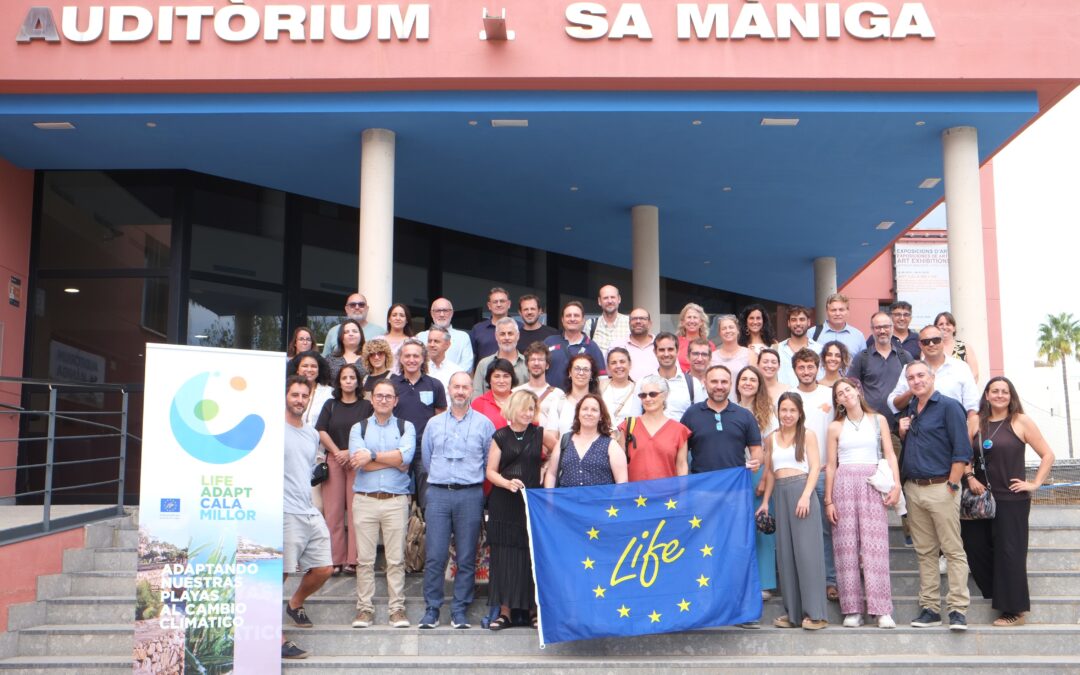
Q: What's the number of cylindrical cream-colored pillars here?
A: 4